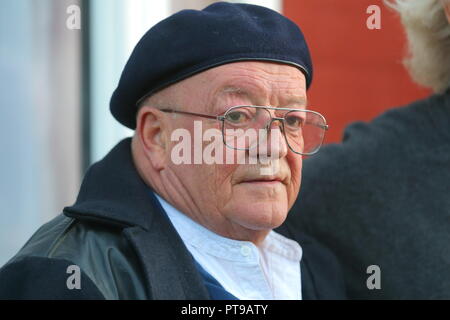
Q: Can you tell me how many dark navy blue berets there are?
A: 1